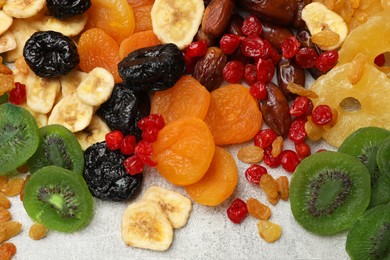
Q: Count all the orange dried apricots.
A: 8